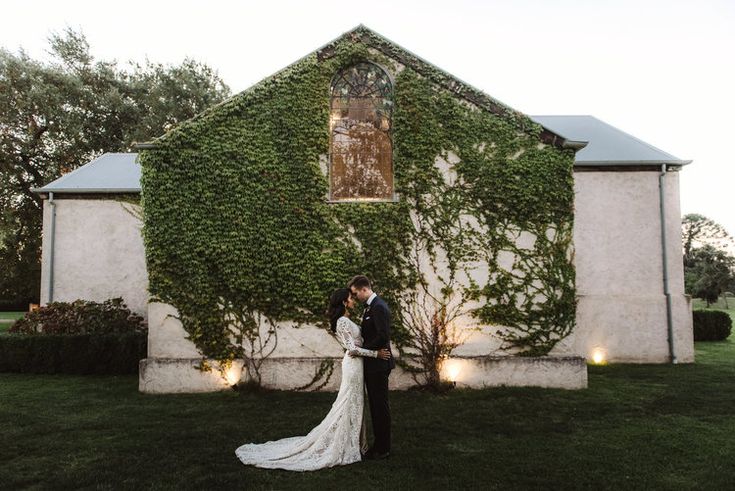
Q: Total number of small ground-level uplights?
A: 3